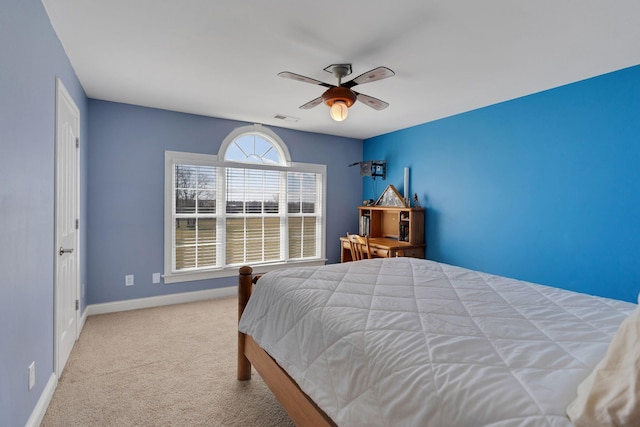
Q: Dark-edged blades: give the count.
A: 4